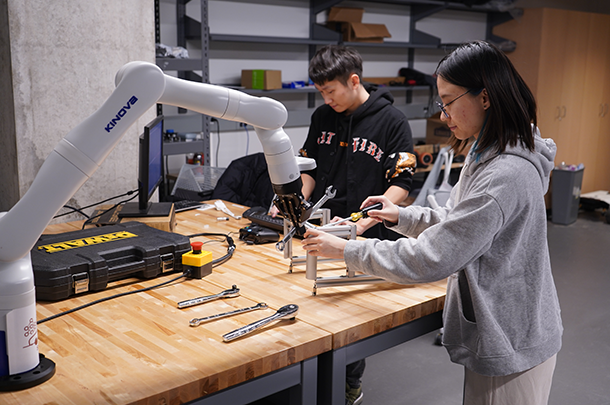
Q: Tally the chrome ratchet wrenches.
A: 2